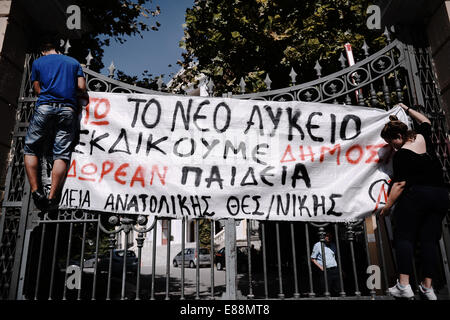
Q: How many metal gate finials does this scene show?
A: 12